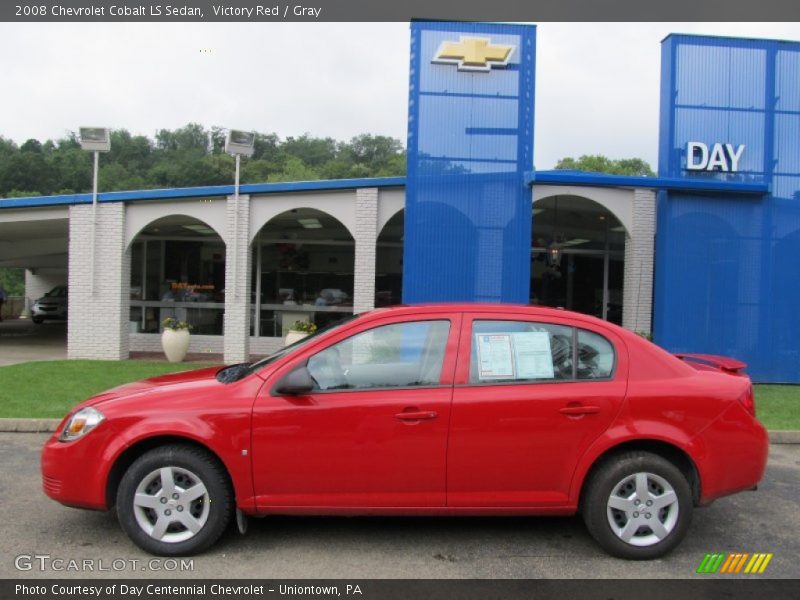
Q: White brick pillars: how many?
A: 4